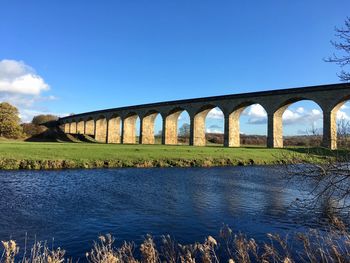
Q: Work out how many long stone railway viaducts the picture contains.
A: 1